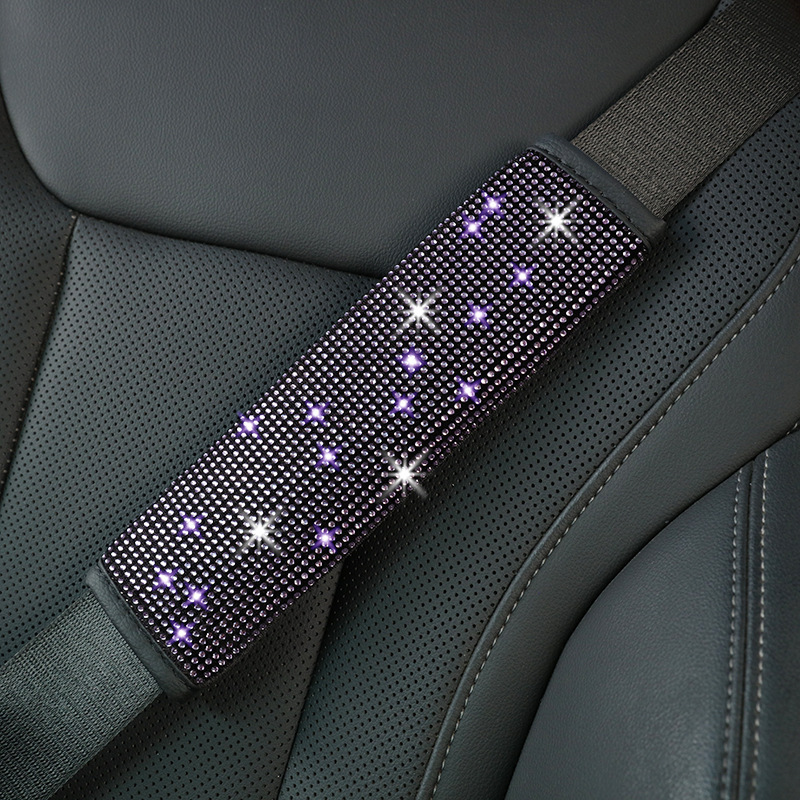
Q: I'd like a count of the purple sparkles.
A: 15